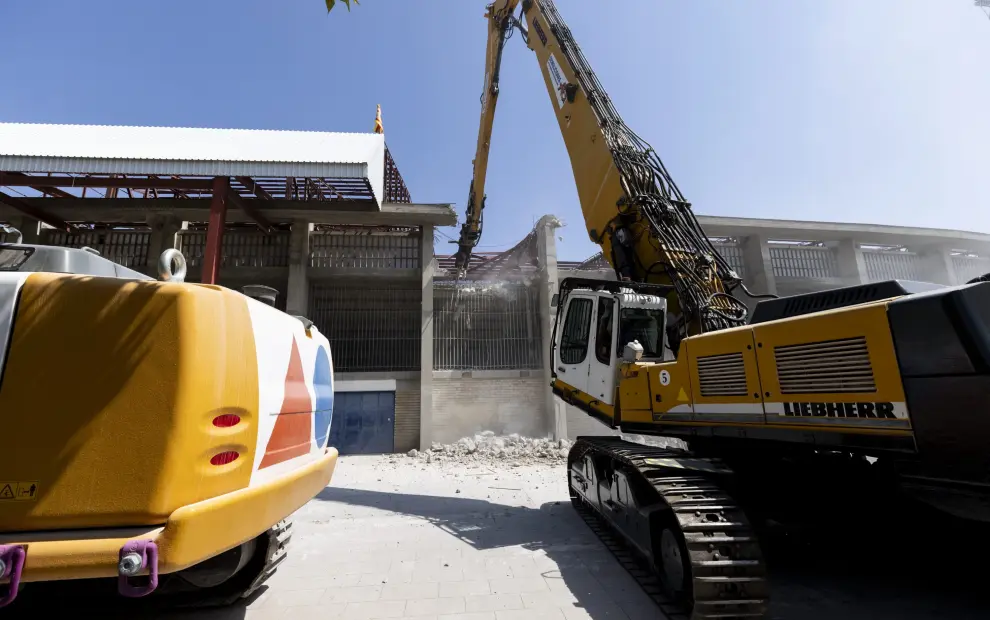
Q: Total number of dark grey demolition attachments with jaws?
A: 1